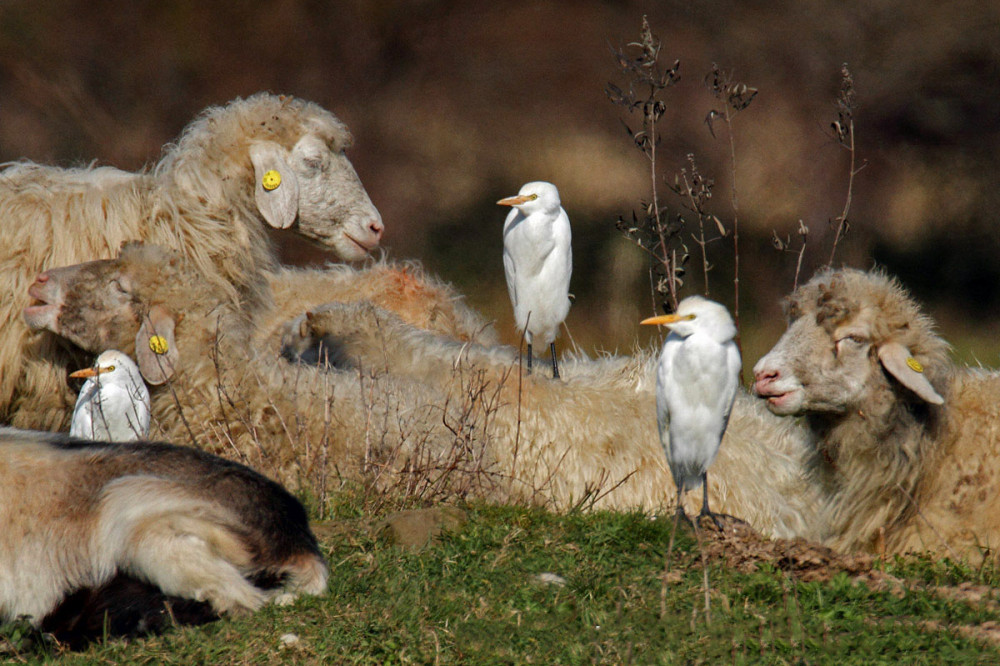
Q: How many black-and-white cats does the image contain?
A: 0